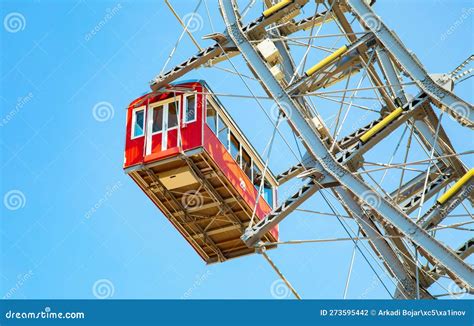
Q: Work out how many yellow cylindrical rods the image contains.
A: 4